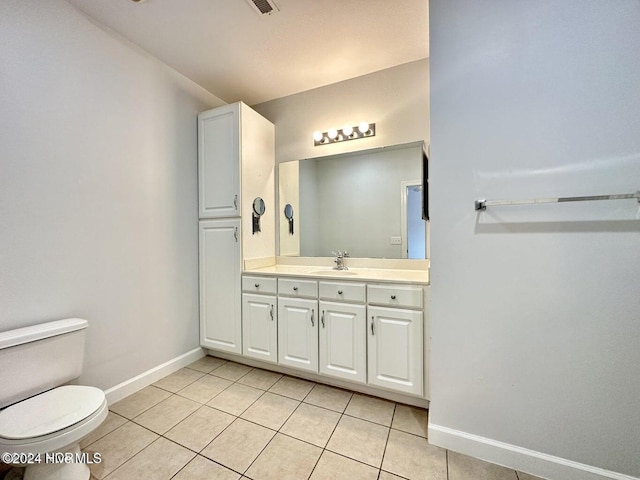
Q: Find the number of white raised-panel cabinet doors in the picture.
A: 6